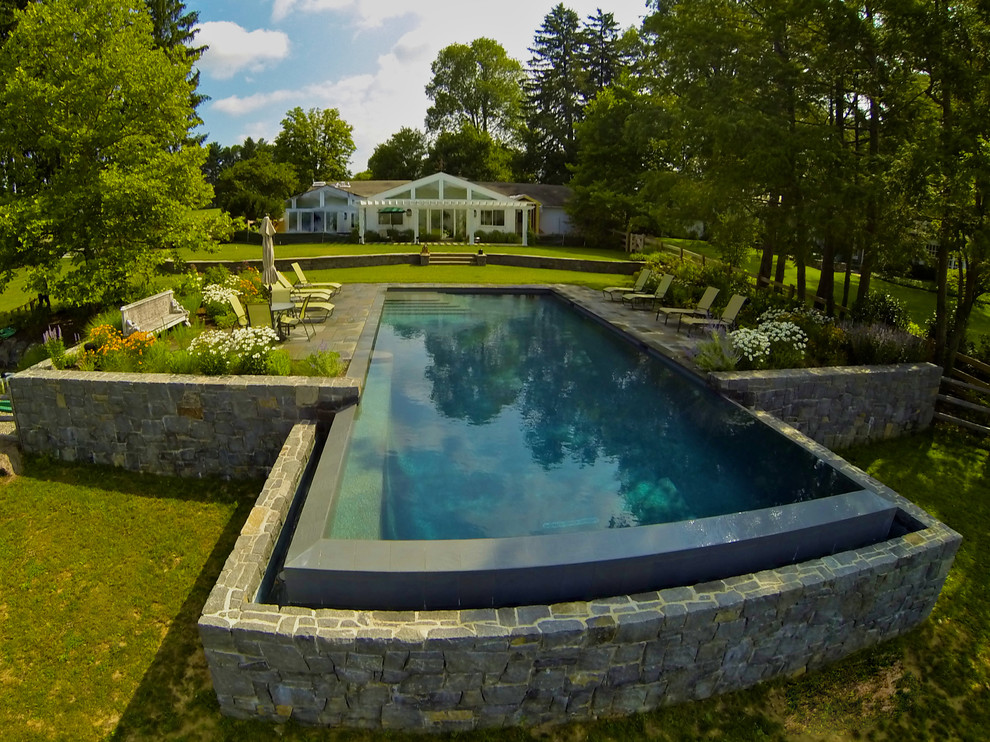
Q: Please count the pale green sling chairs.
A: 12